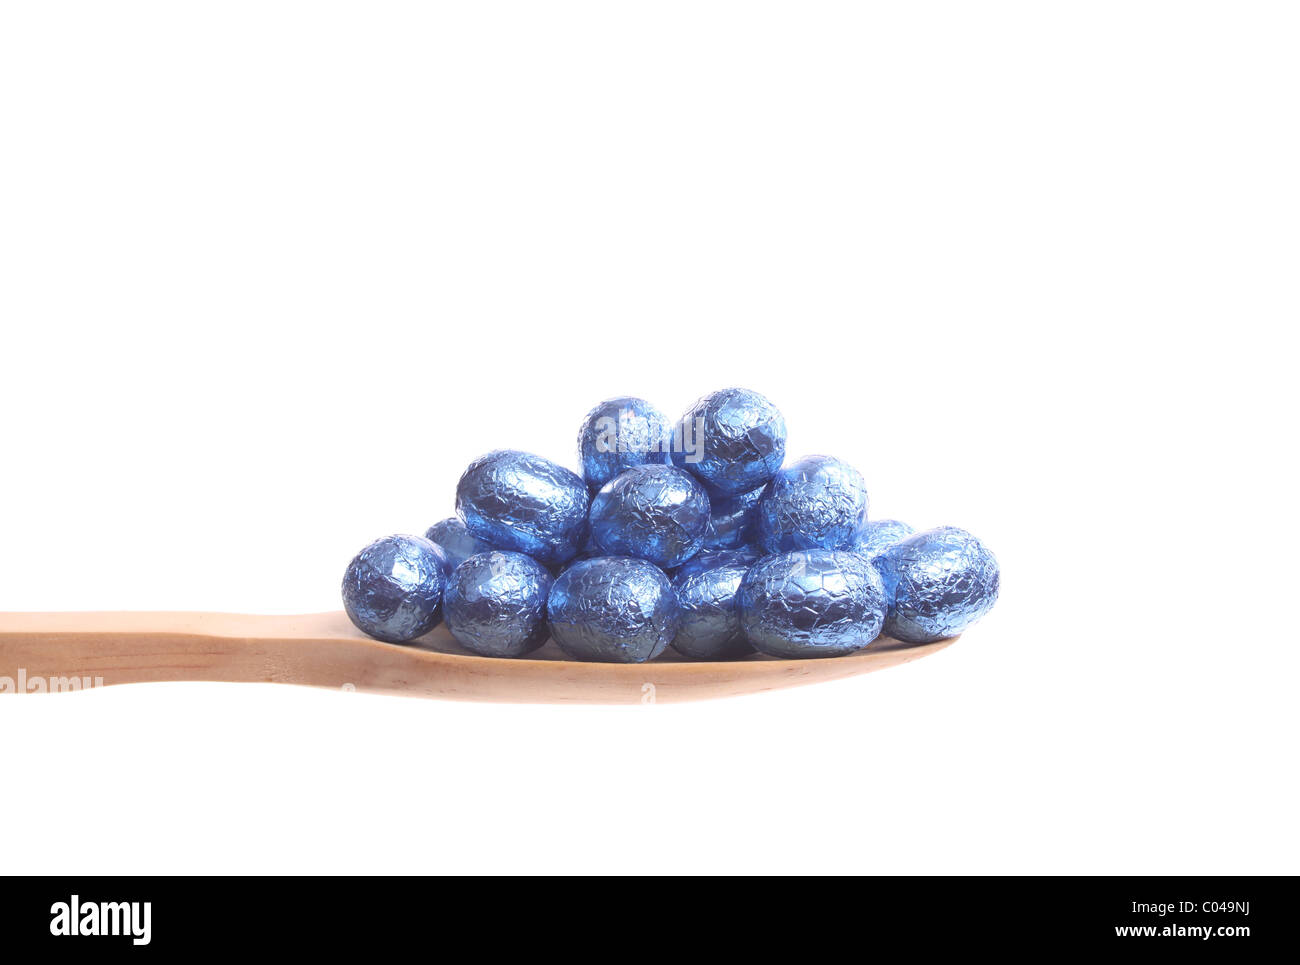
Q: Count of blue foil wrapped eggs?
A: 14